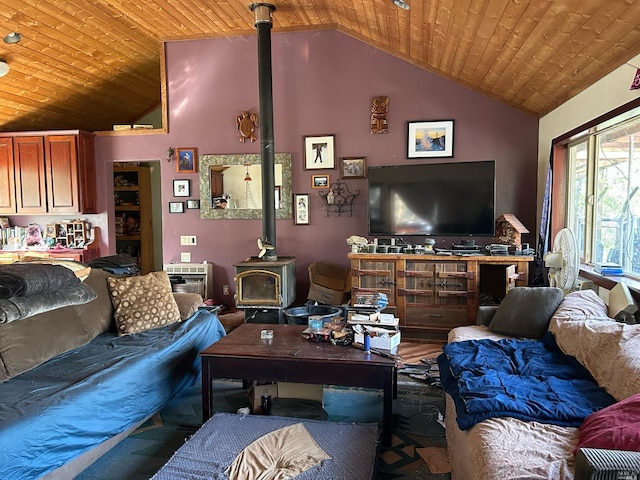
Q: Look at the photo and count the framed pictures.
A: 9